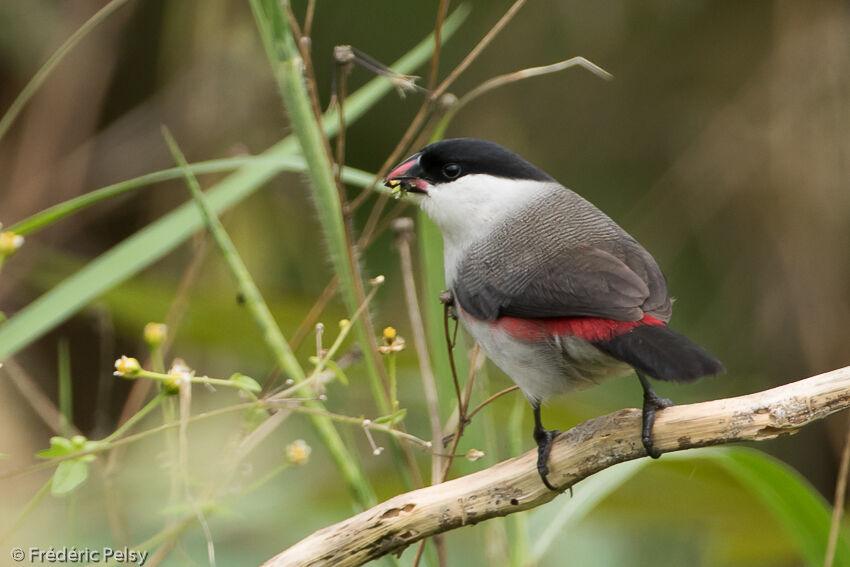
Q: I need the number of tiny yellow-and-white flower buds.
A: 6